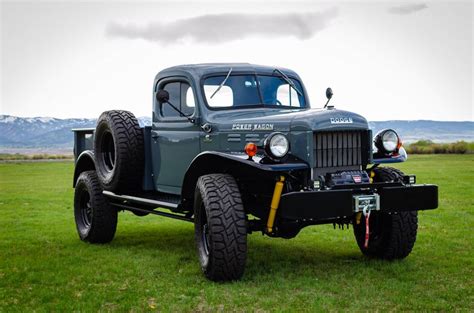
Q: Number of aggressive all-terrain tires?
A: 4